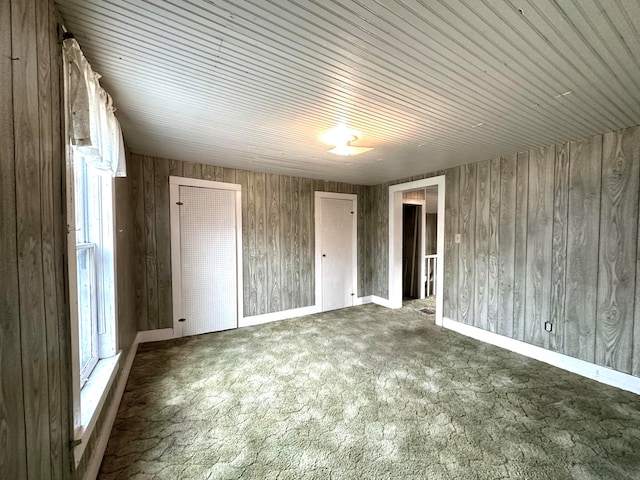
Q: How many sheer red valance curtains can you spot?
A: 0